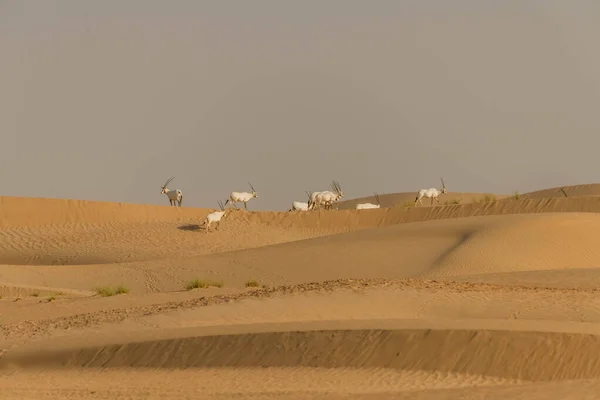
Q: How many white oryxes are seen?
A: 8